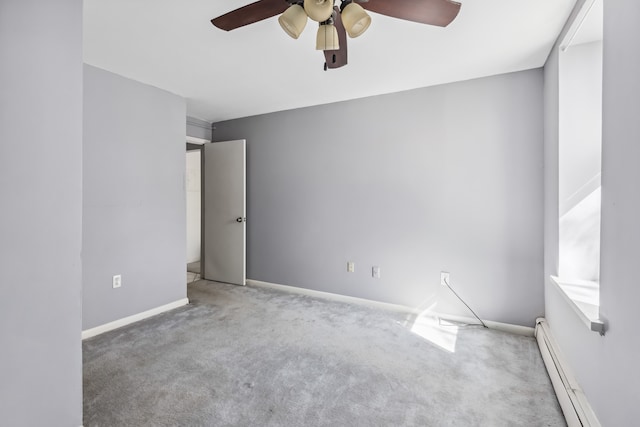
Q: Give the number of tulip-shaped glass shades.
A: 4